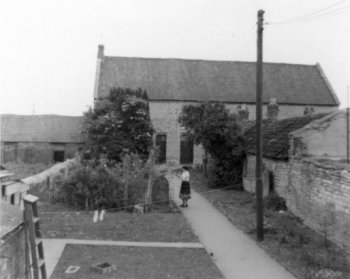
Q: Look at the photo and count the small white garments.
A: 2